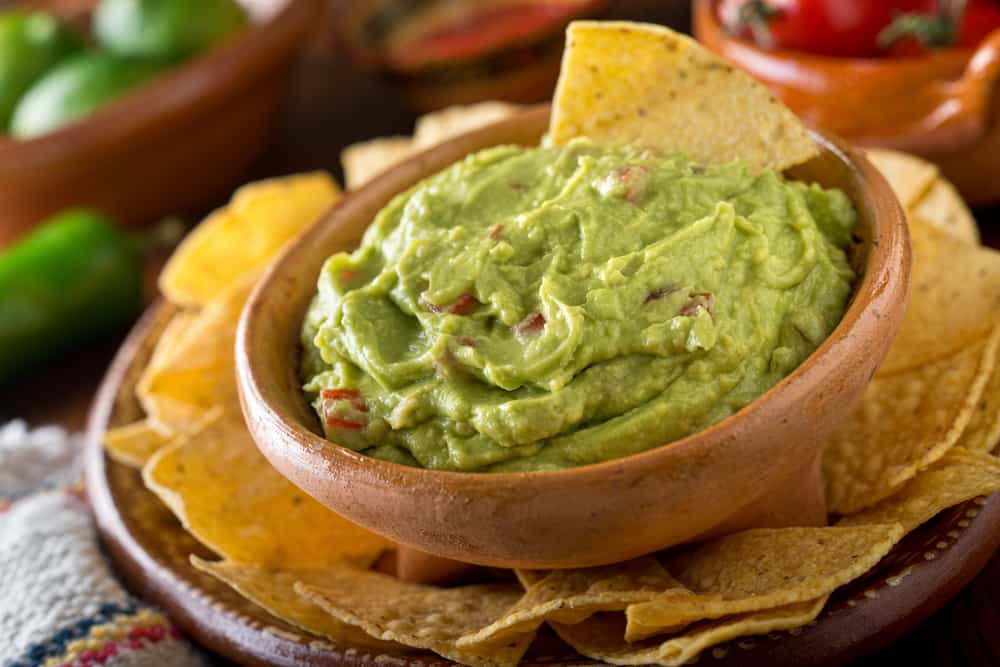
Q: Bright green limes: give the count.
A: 3